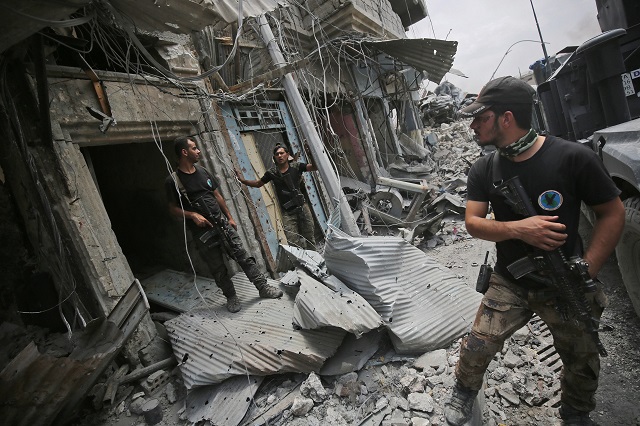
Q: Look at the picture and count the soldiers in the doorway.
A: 2